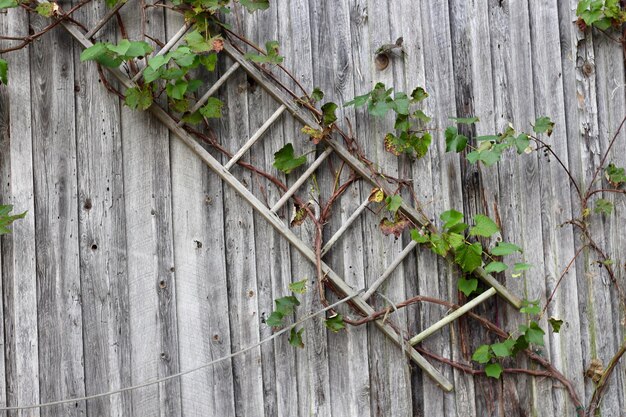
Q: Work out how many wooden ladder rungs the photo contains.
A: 8